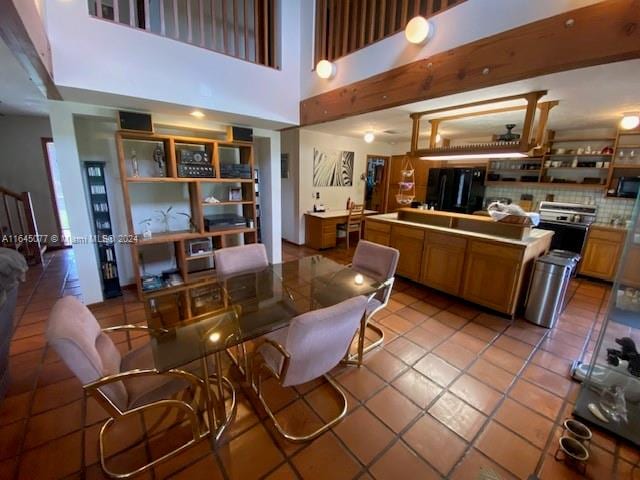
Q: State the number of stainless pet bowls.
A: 2